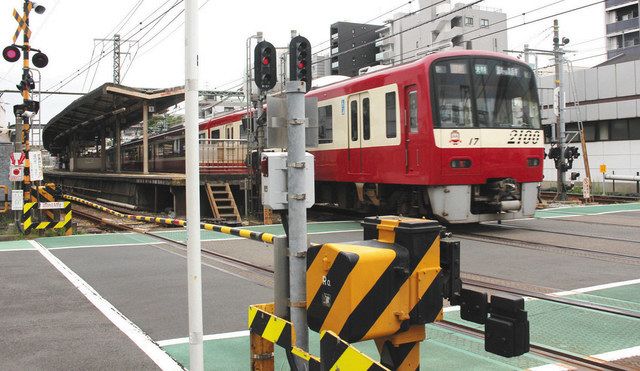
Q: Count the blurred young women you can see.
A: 0